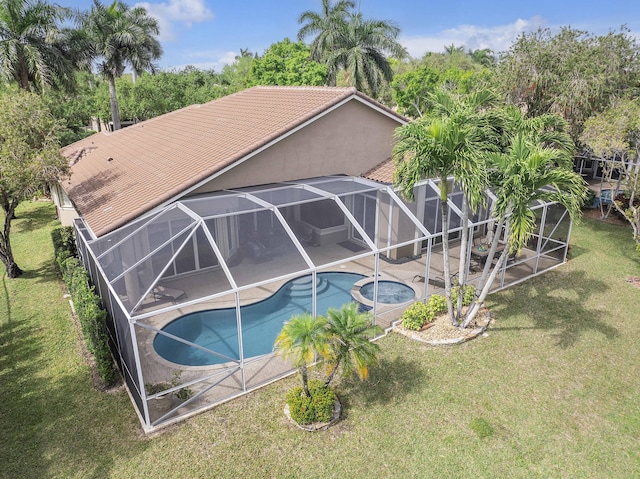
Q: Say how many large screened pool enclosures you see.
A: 1